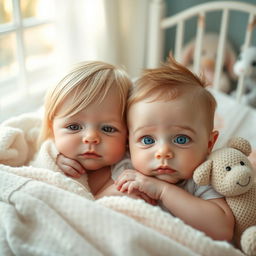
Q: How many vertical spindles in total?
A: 4